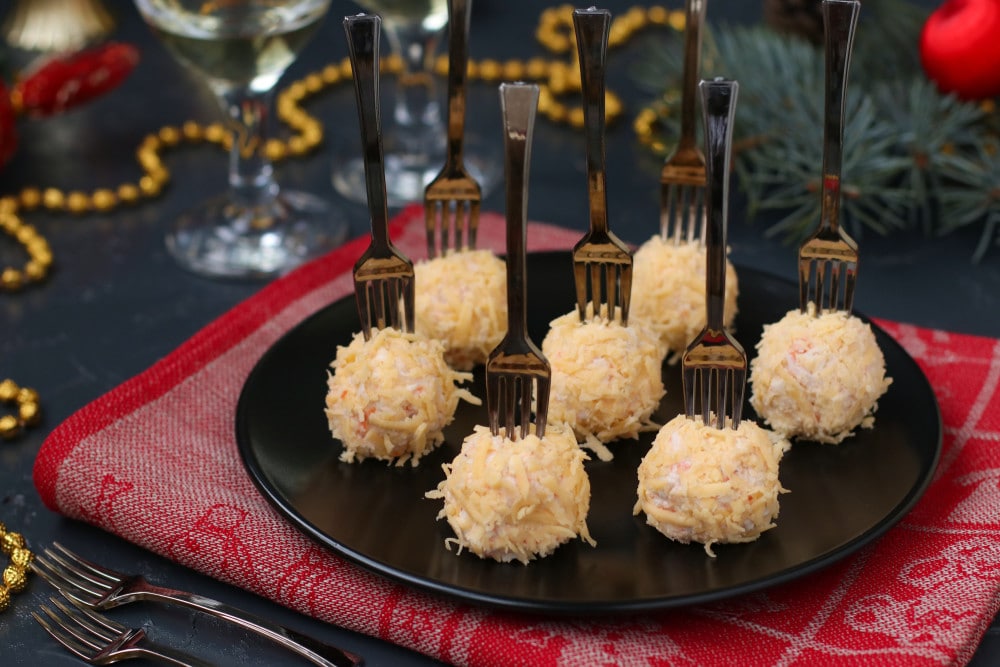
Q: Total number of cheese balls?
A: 7